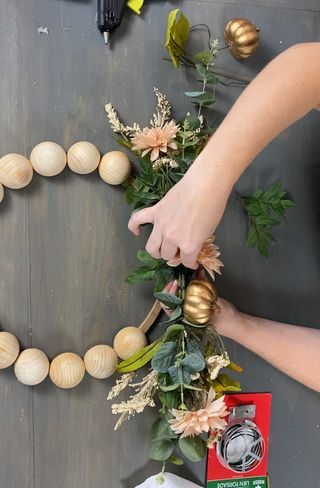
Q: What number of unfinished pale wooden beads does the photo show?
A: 10